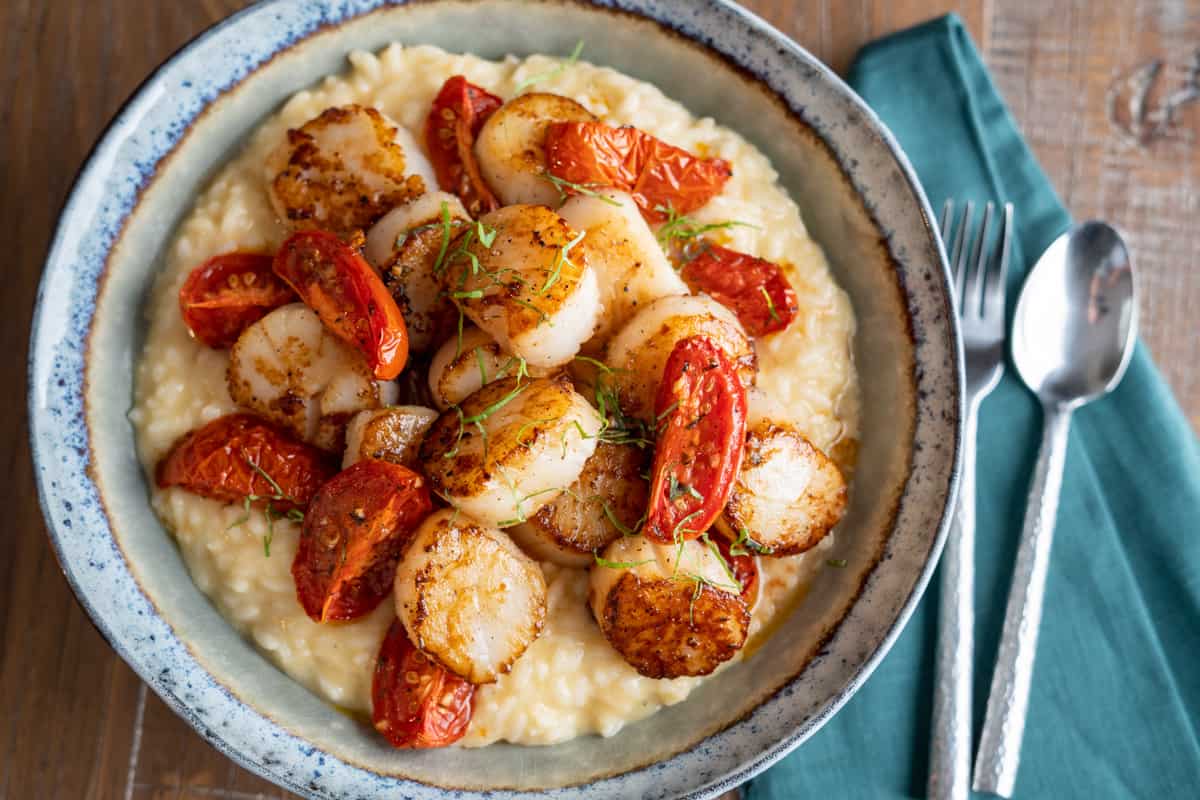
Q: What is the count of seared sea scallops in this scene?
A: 14